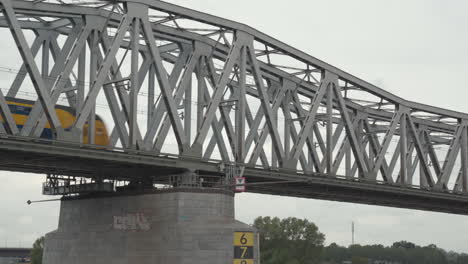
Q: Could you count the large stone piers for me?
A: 1